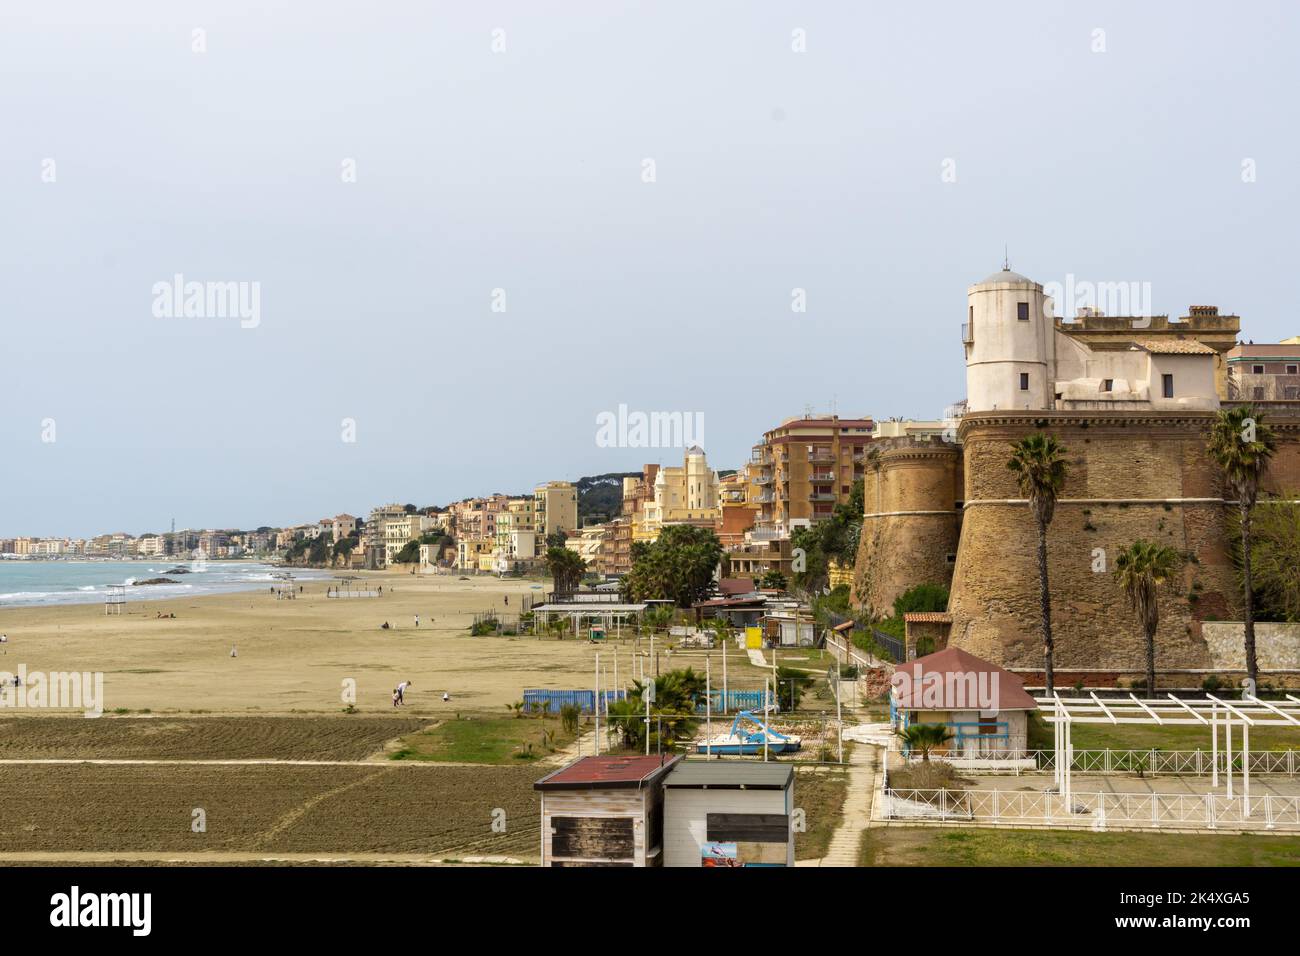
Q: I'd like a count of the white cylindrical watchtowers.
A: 1